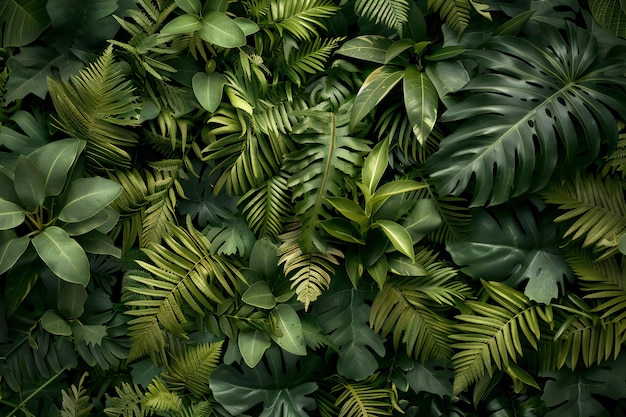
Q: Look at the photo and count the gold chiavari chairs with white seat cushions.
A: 0